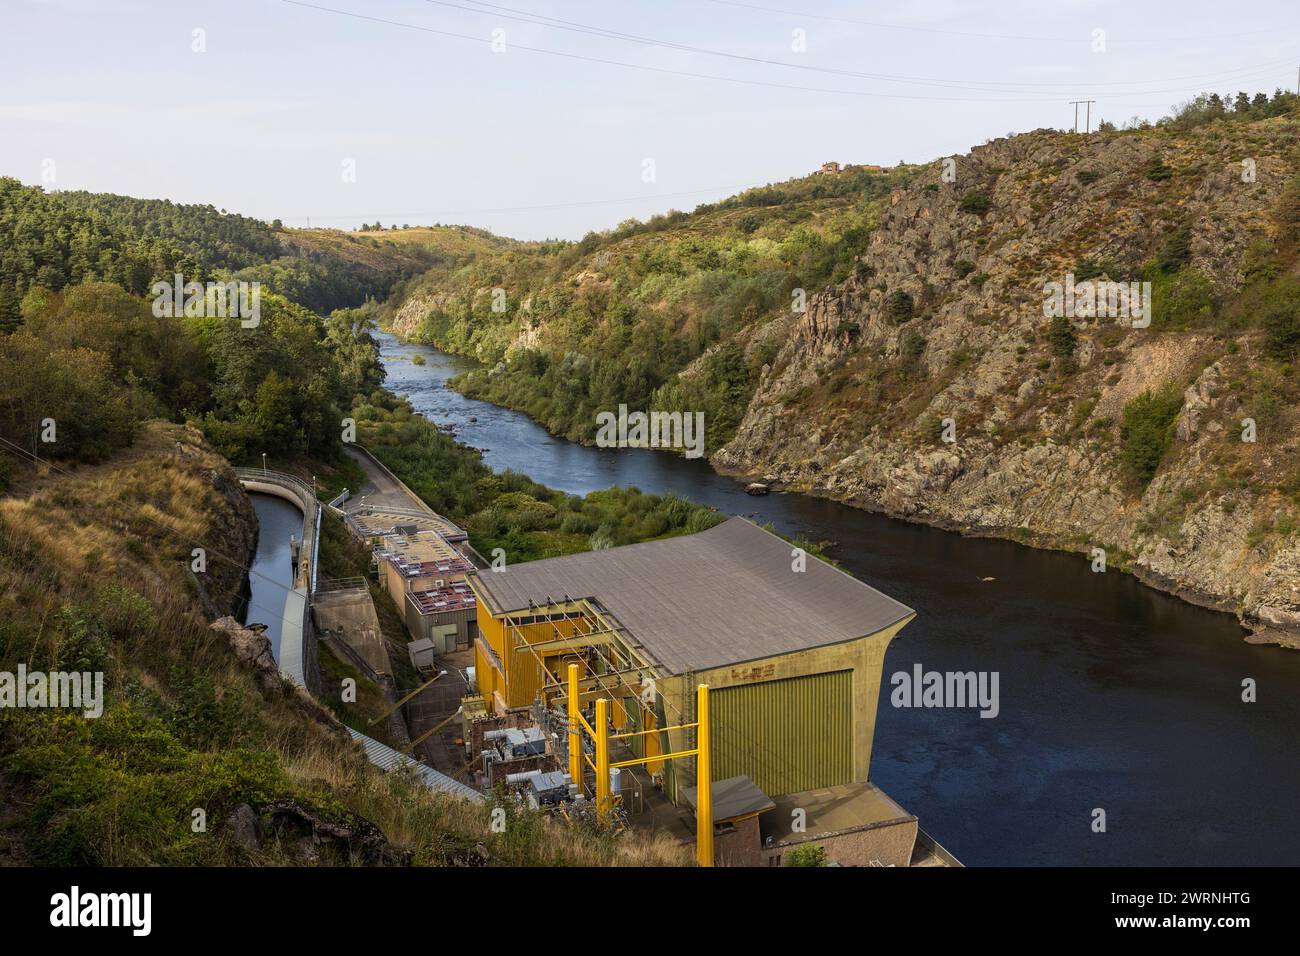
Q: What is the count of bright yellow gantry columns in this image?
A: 3